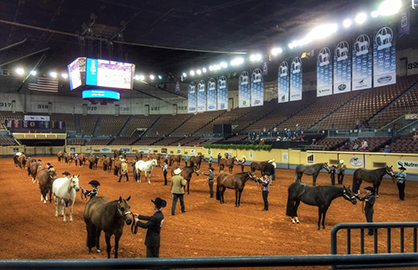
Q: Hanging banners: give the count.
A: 12